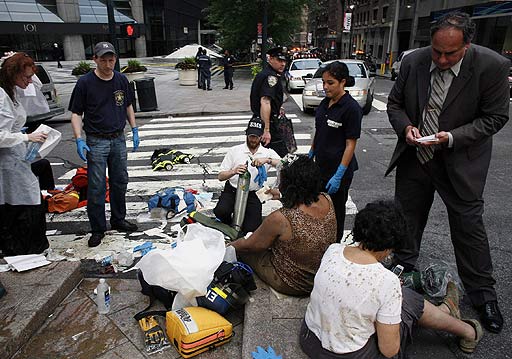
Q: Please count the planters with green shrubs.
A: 3